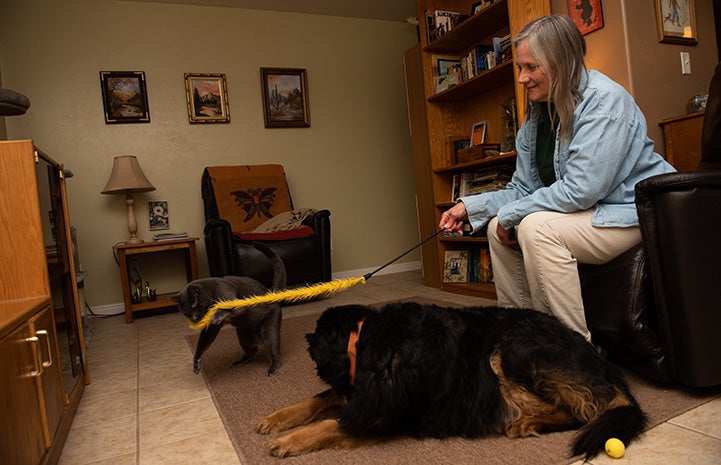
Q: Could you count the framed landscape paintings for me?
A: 3